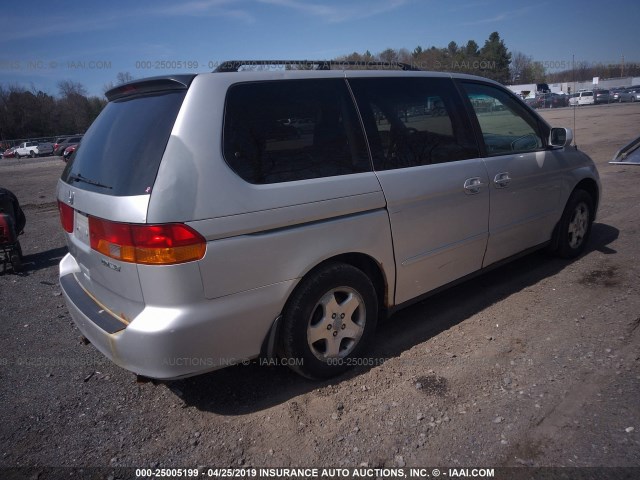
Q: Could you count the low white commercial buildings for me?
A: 1